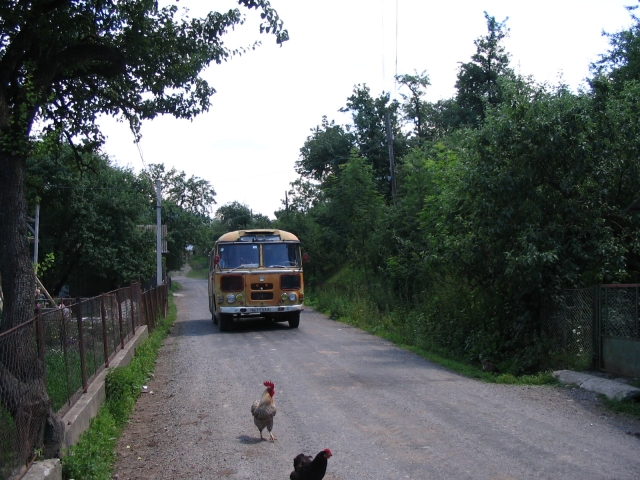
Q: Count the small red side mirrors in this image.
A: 2